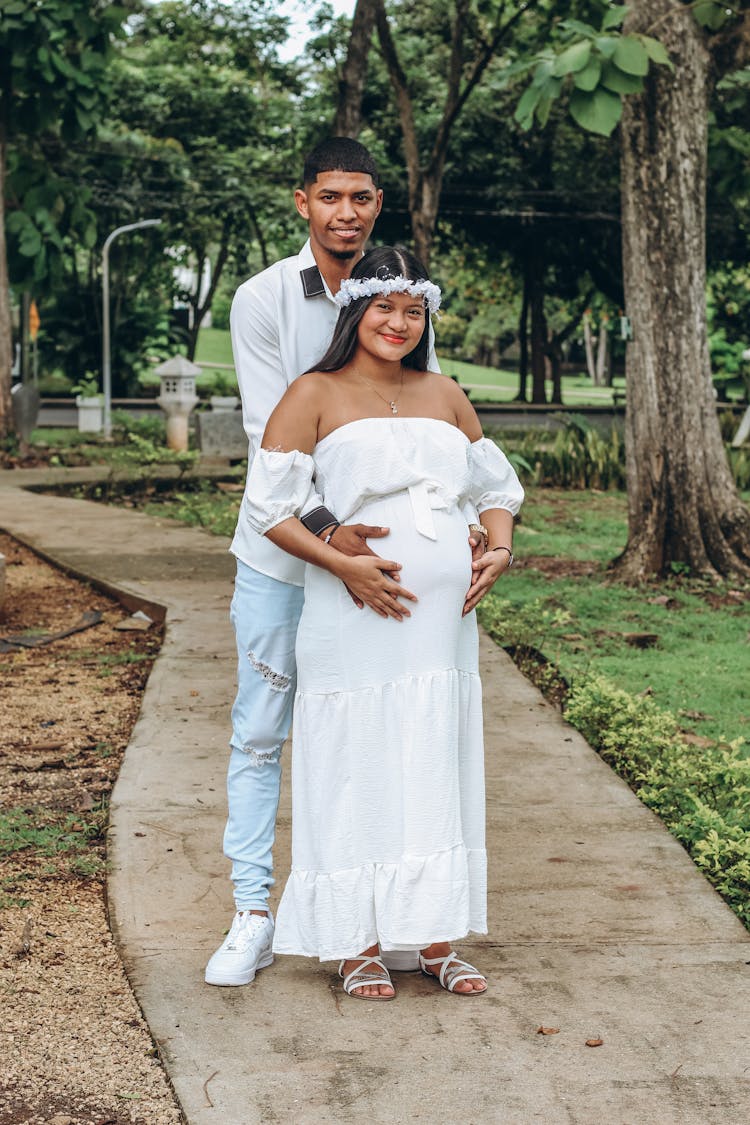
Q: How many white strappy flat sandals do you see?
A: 2